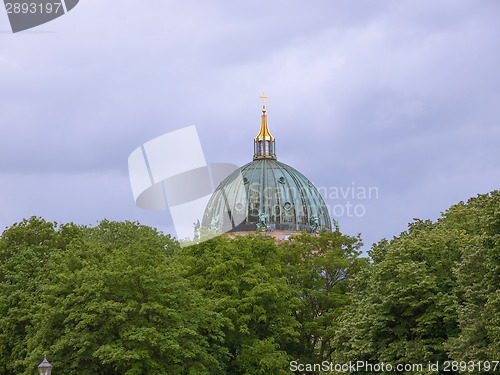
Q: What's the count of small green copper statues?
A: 5